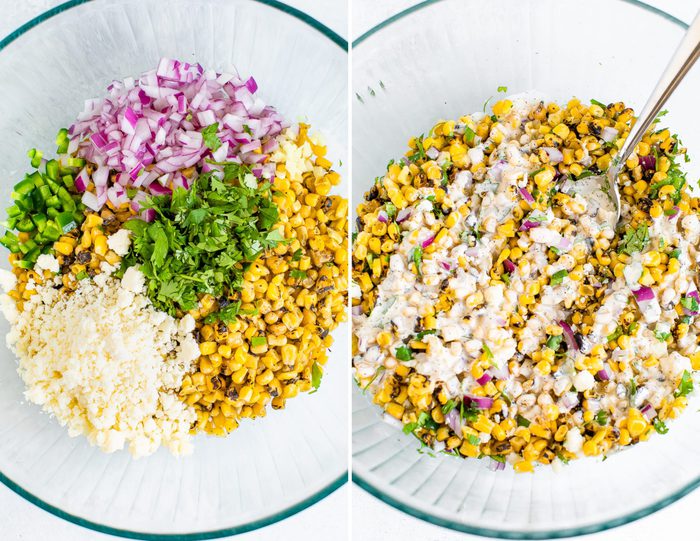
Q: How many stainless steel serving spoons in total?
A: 1